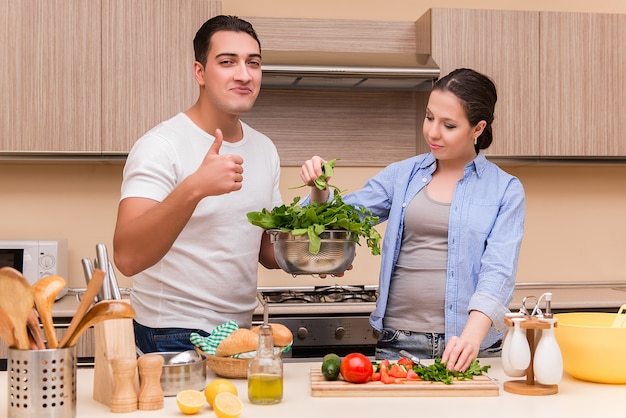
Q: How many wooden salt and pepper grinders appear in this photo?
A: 2